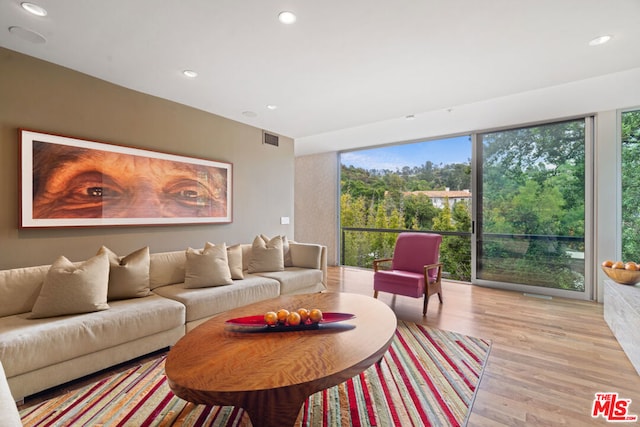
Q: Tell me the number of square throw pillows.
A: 6